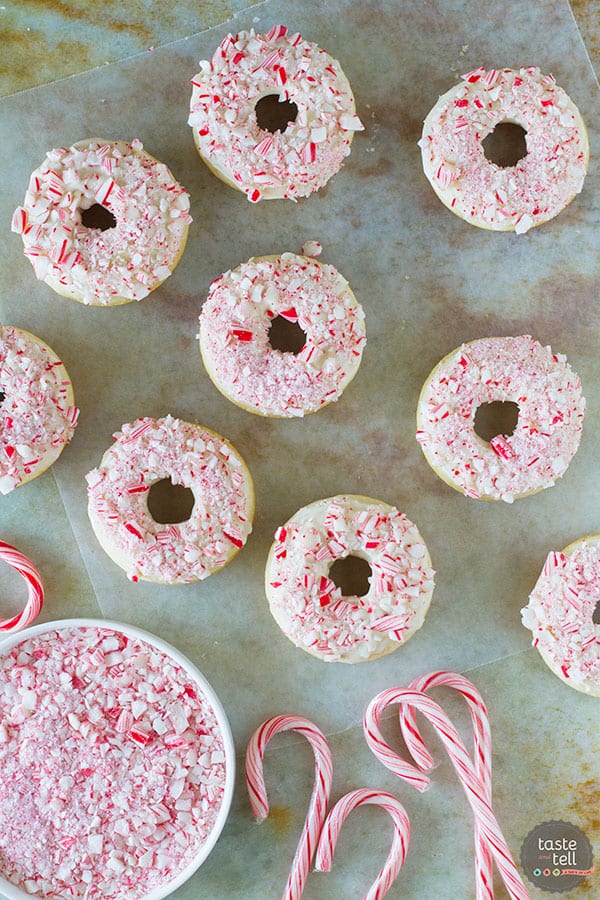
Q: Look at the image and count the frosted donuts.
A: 9